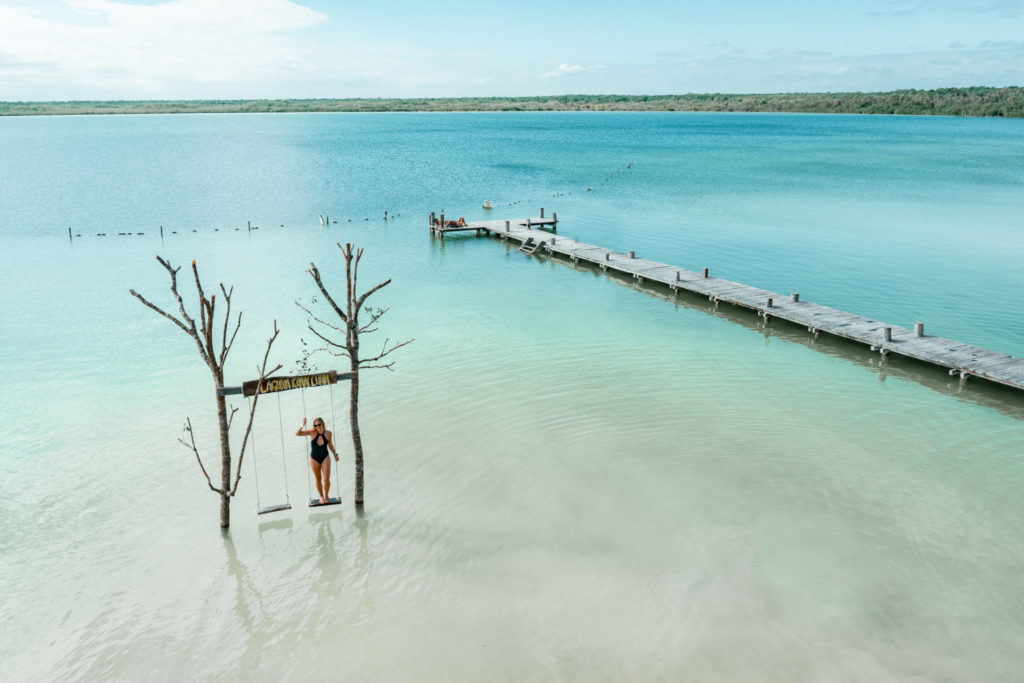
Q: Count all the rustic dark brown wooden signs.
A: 1